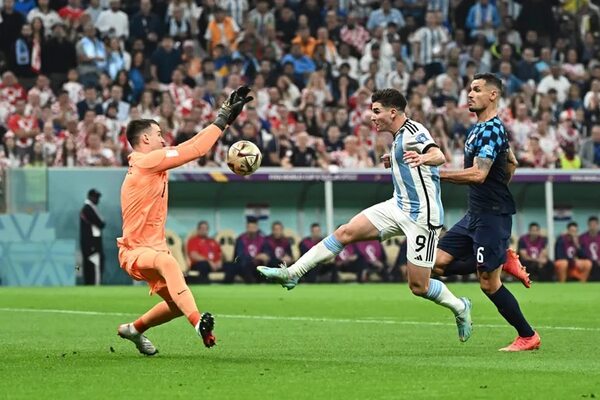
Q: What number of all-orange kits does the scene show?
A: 1